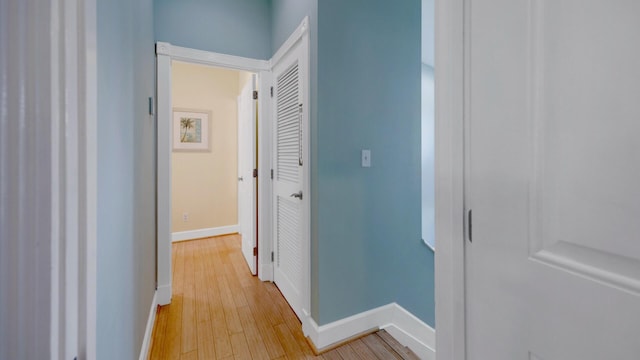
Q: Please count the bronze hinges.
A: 3